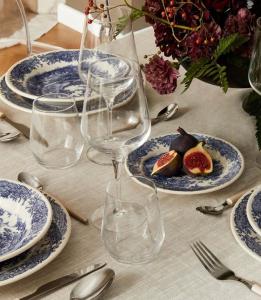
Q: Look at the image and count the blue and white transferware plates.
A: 7